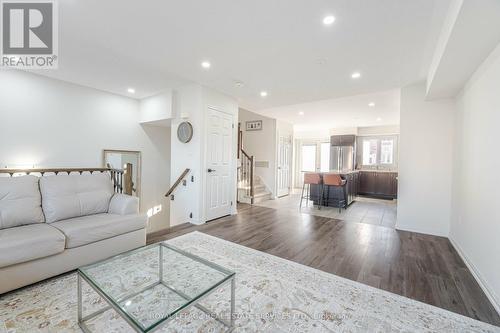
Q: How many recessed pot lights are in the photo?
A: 8